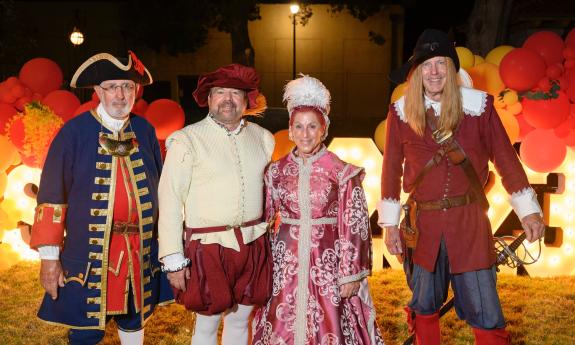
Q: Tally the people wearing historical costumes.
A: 4